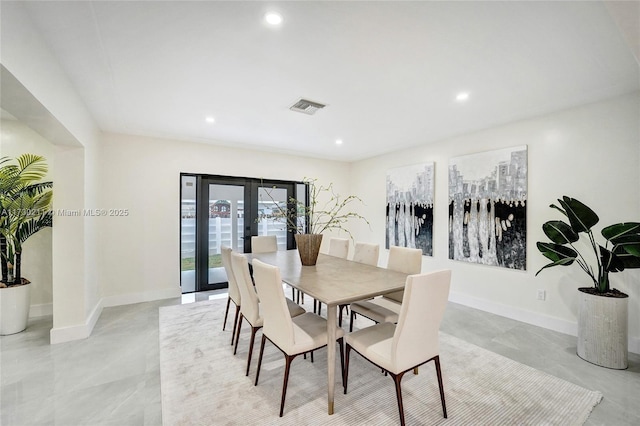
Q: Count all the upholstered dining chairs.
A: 8